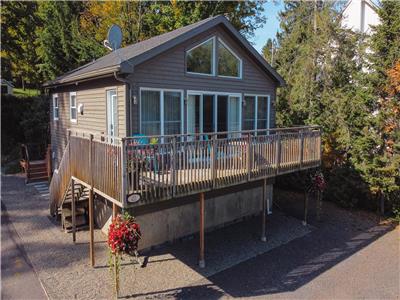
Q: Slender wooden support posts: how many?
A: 6